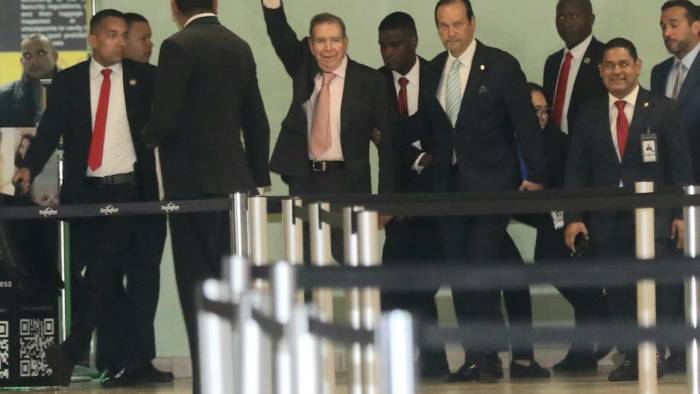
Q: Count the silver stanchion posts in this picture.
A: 14